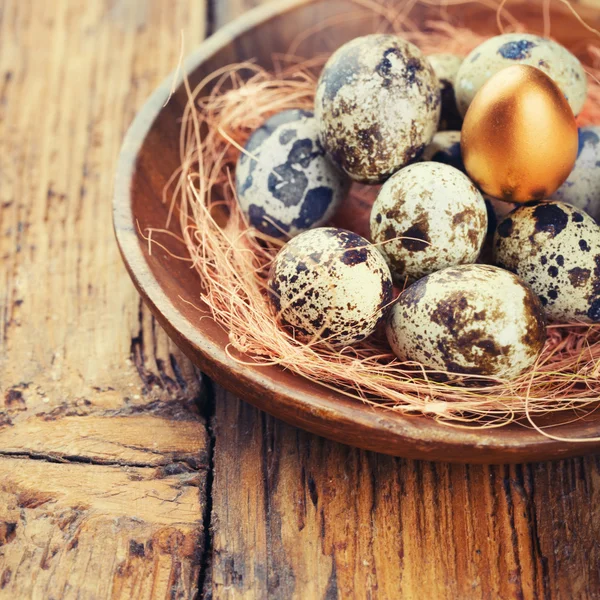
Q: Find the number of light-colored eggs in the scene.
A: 10